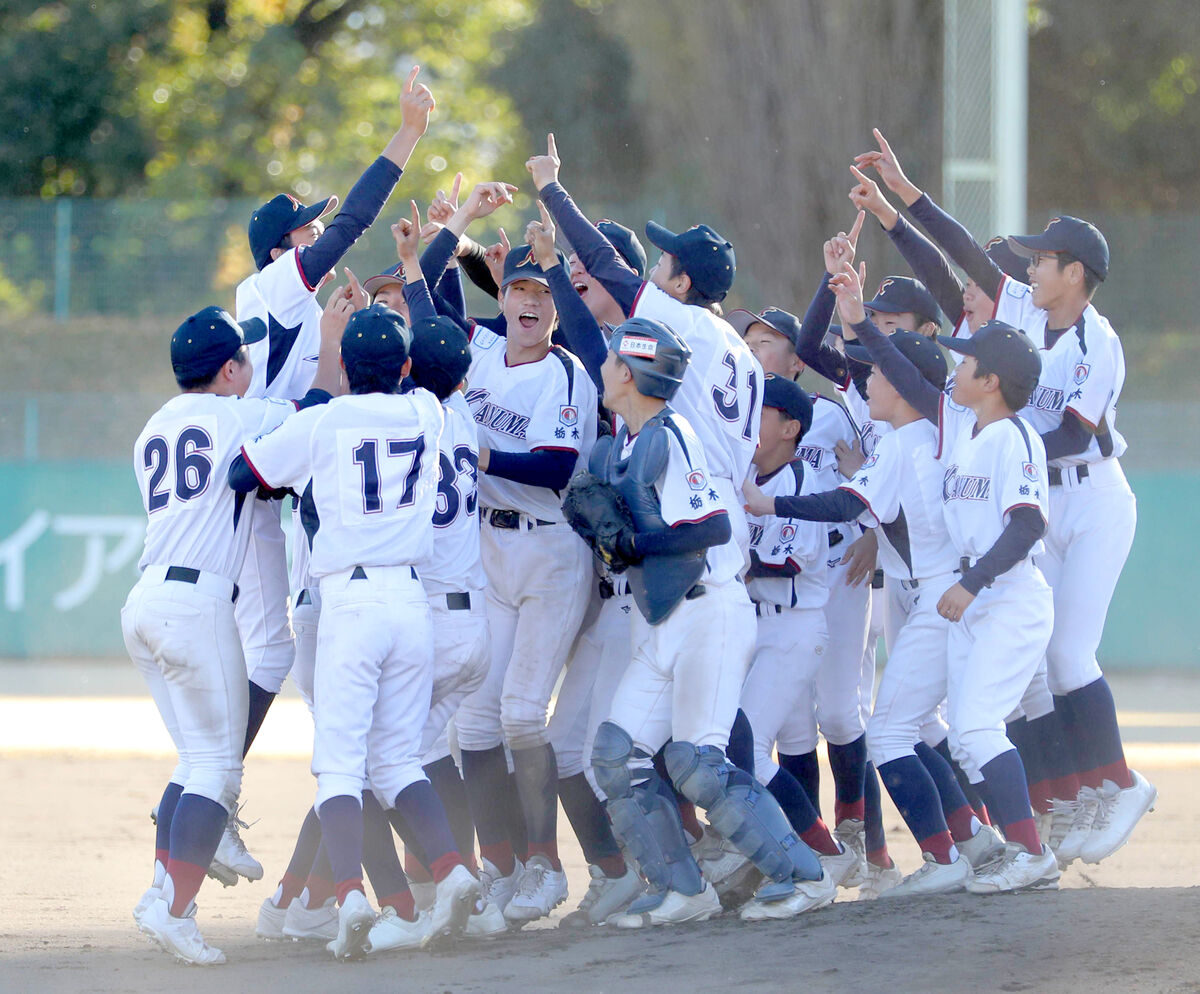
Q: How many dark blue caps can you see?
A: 15